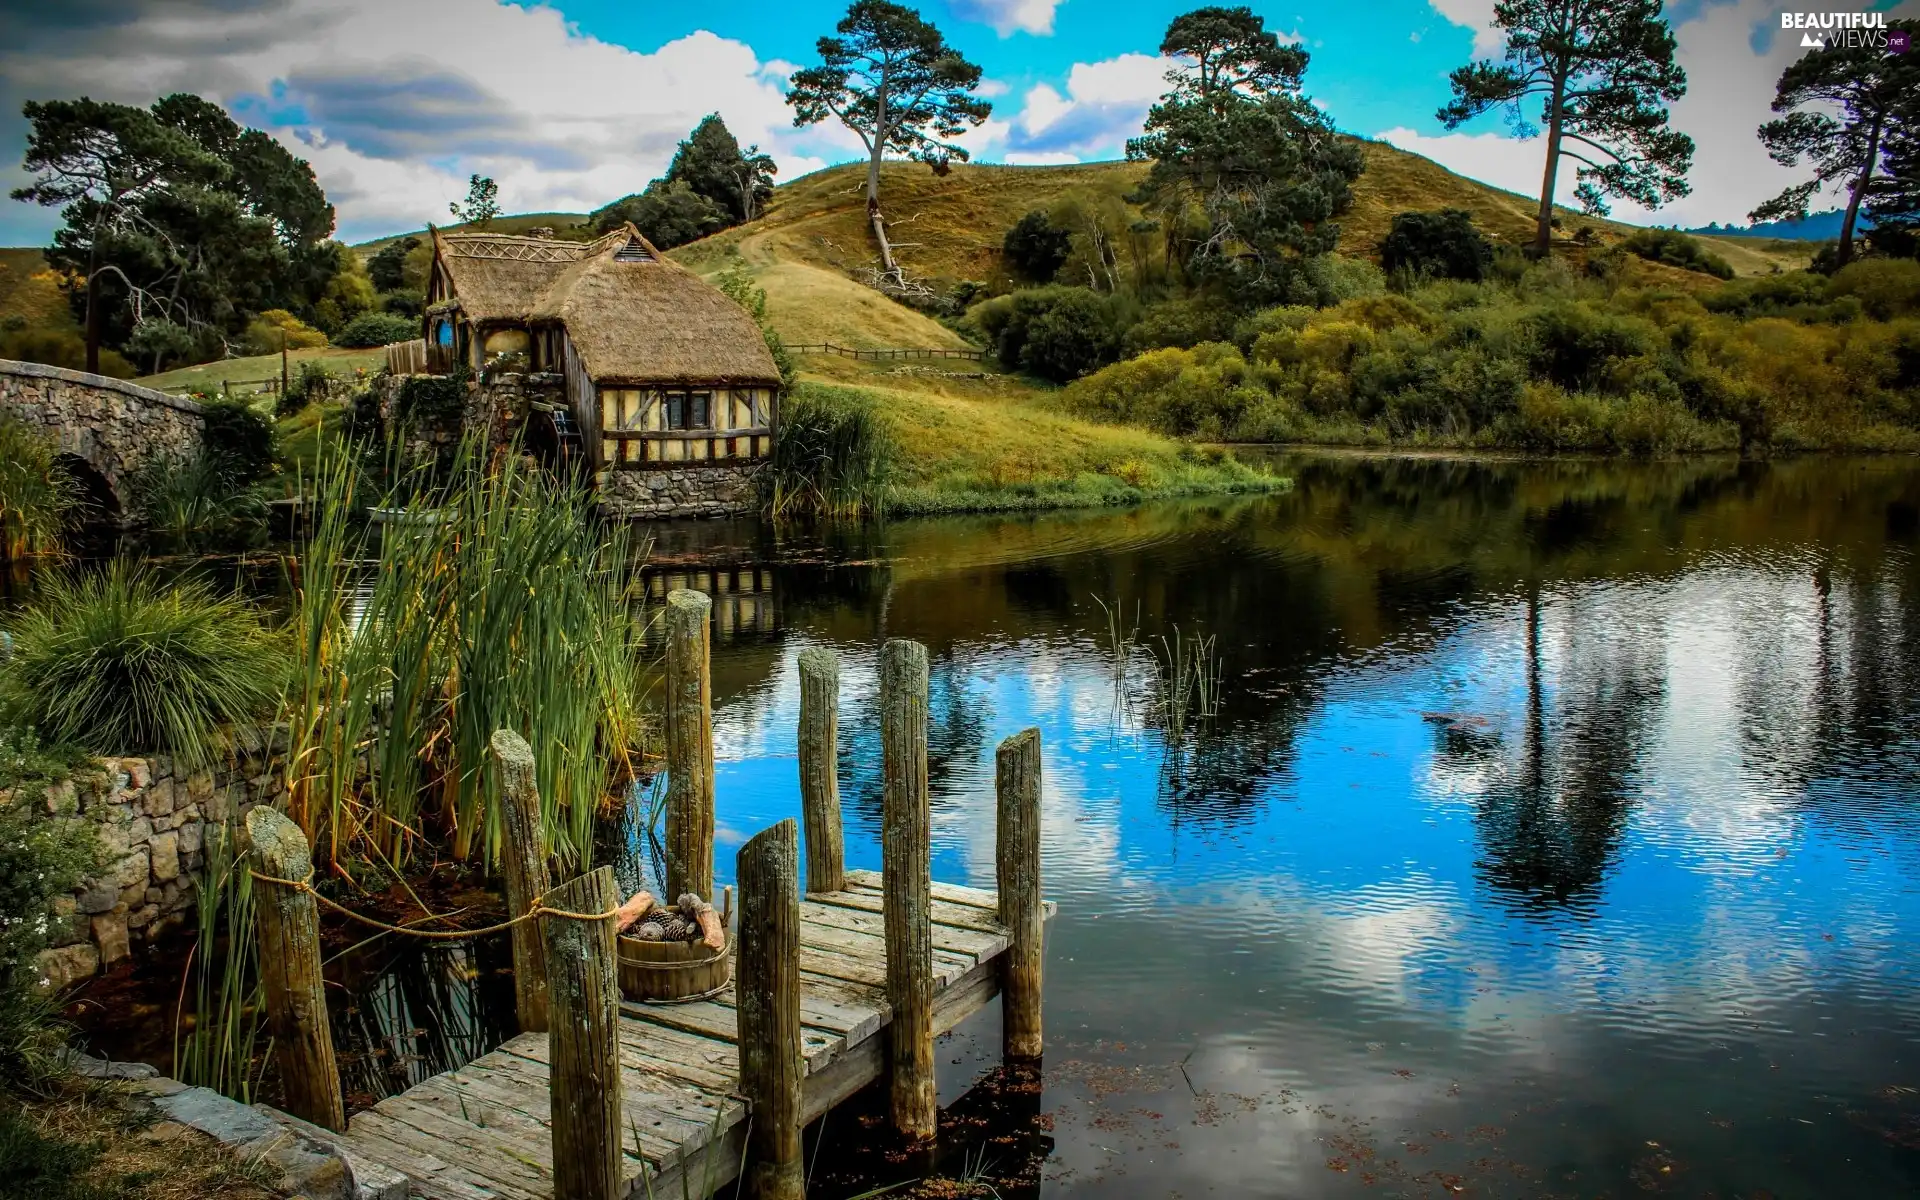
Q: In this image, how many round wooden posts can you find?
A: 8